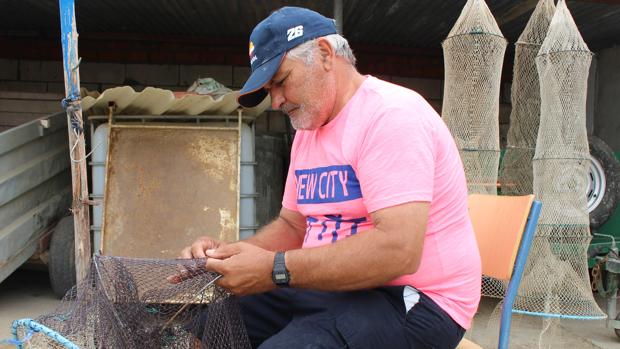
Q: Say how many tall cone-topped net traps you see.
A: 3